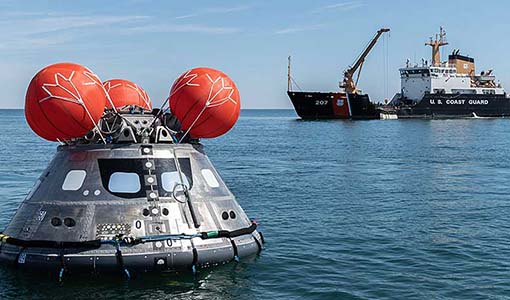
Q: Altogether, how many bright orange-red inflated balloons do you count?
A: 3